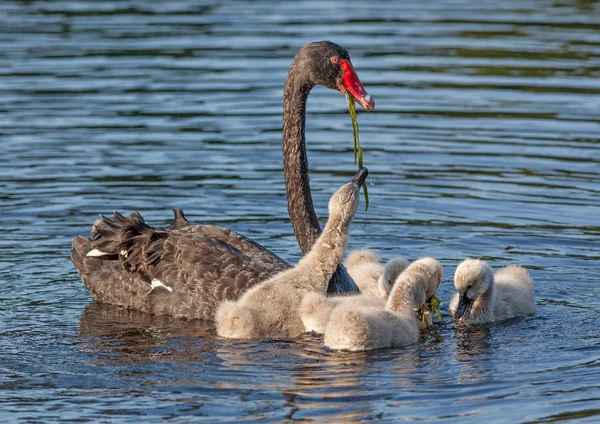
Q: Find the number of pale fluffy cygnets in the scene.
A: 5